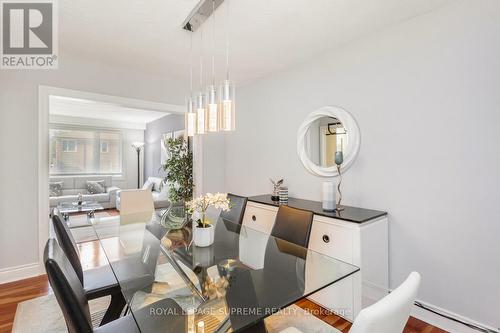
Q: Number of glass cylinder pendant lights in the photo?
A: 4